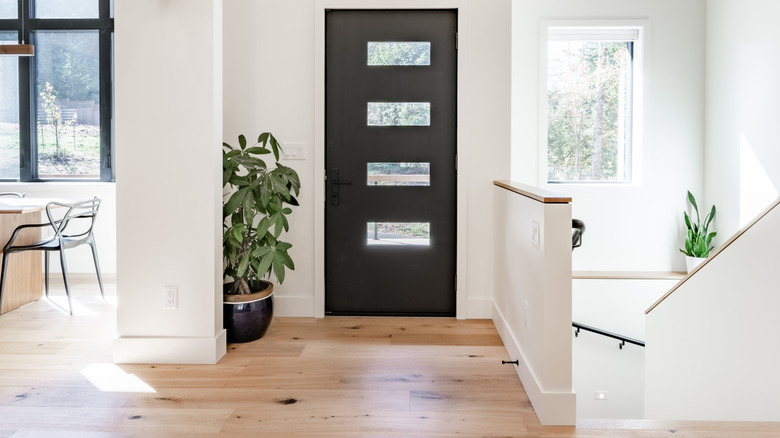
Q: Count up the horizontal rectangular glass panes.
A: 4